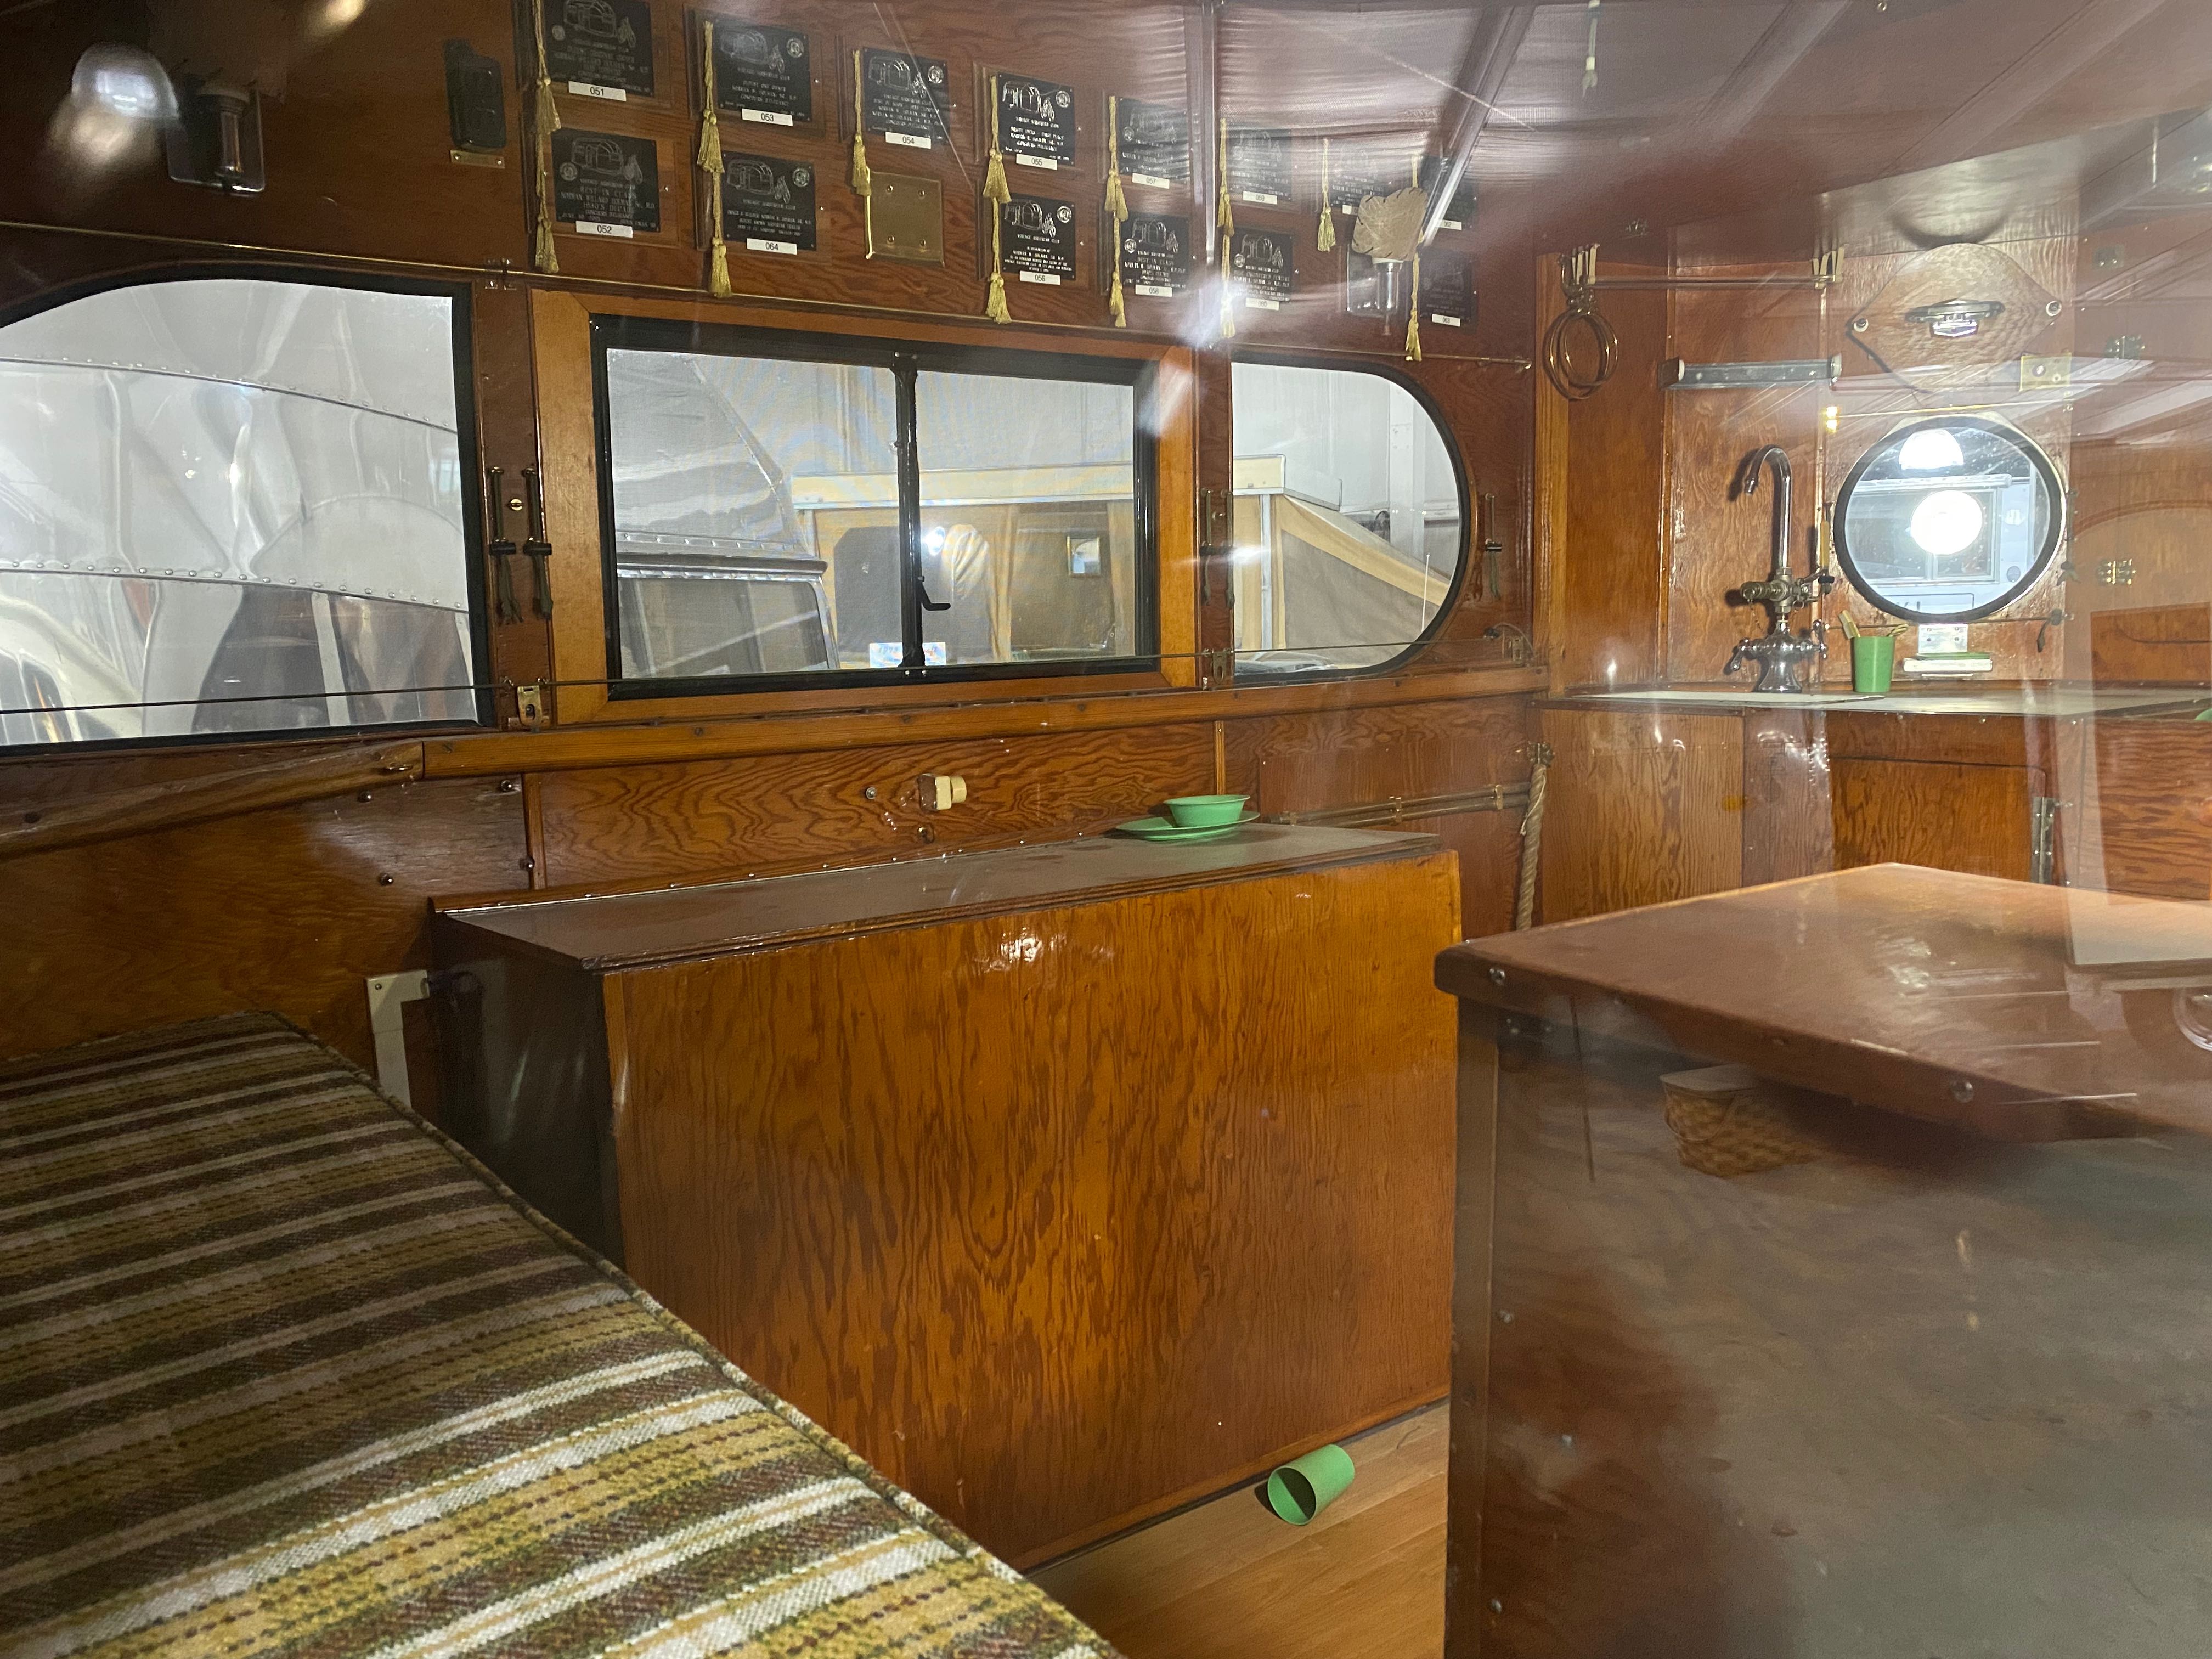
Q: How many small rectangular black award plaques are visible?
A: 14